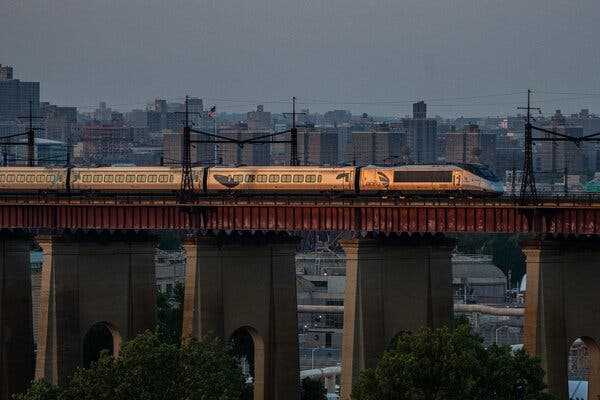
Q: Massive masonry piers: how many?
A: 5